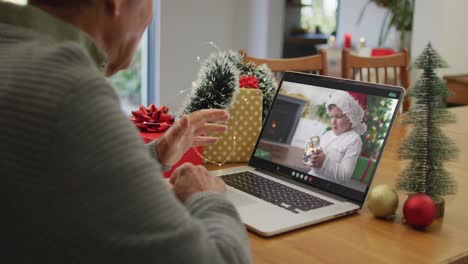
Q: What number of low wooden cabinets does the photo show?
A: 1